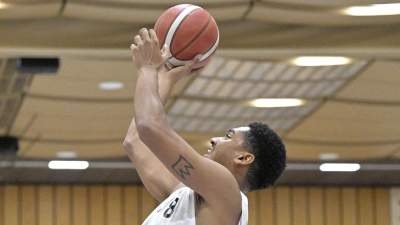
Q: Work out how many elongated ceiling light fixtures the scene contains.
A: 5